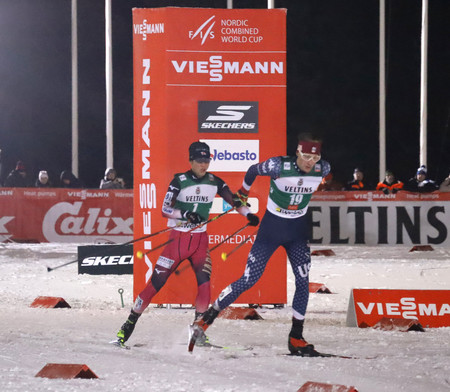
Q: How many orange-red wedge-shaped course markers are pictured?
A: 8